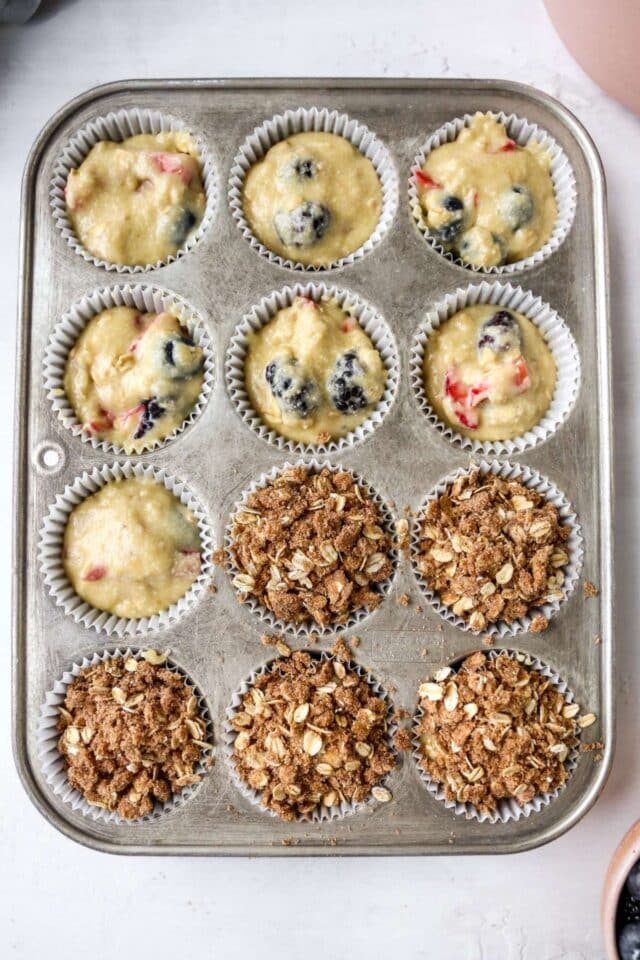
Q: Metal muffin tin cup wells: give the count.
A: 12